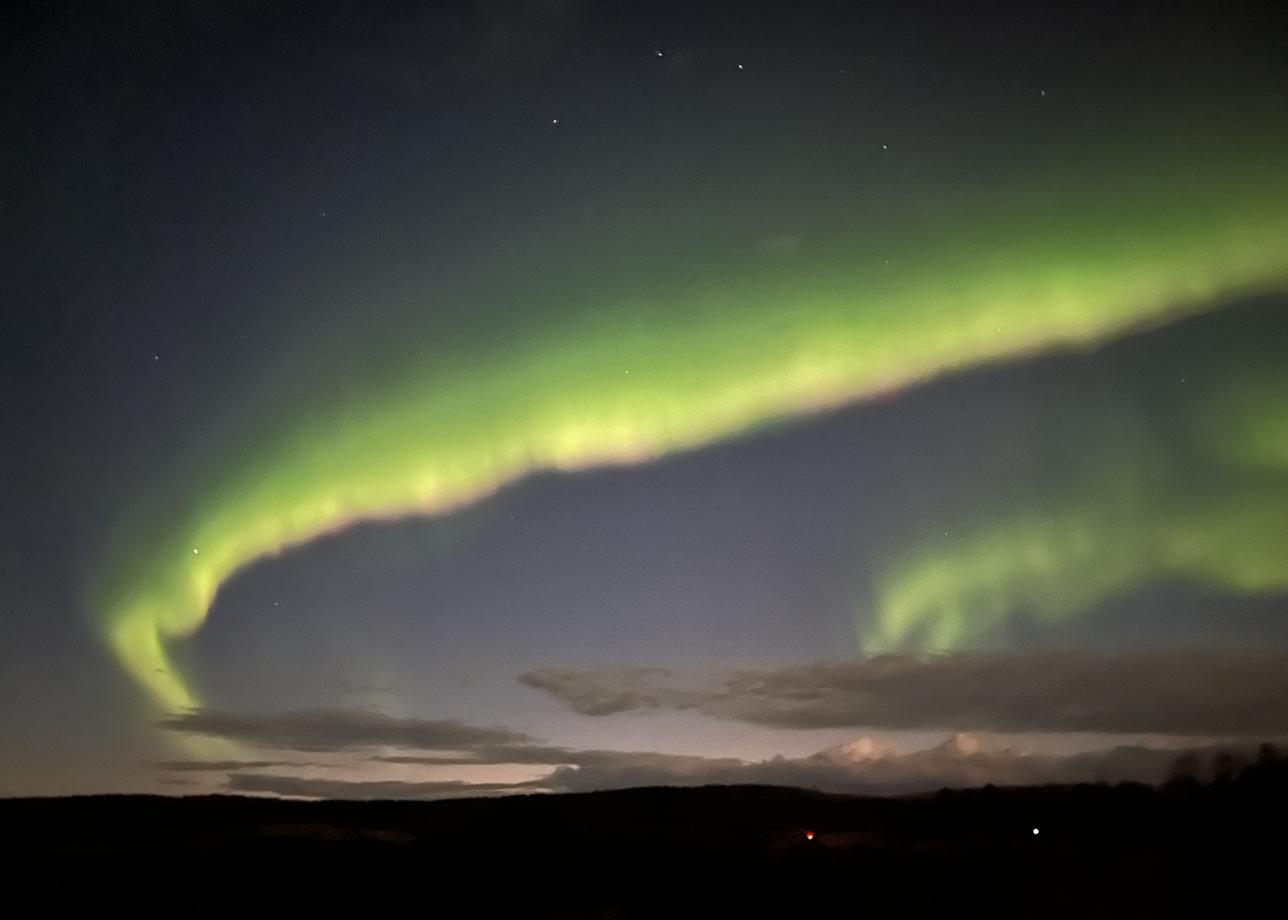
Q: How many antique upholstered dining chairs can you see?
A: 0